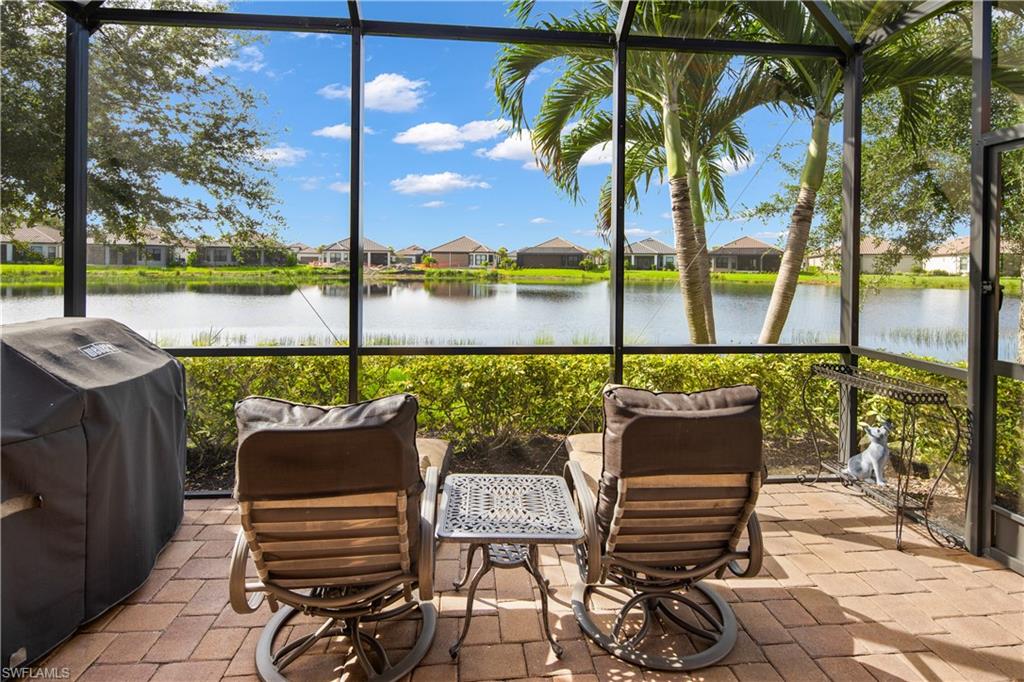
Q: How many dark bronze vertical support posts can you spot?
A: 5